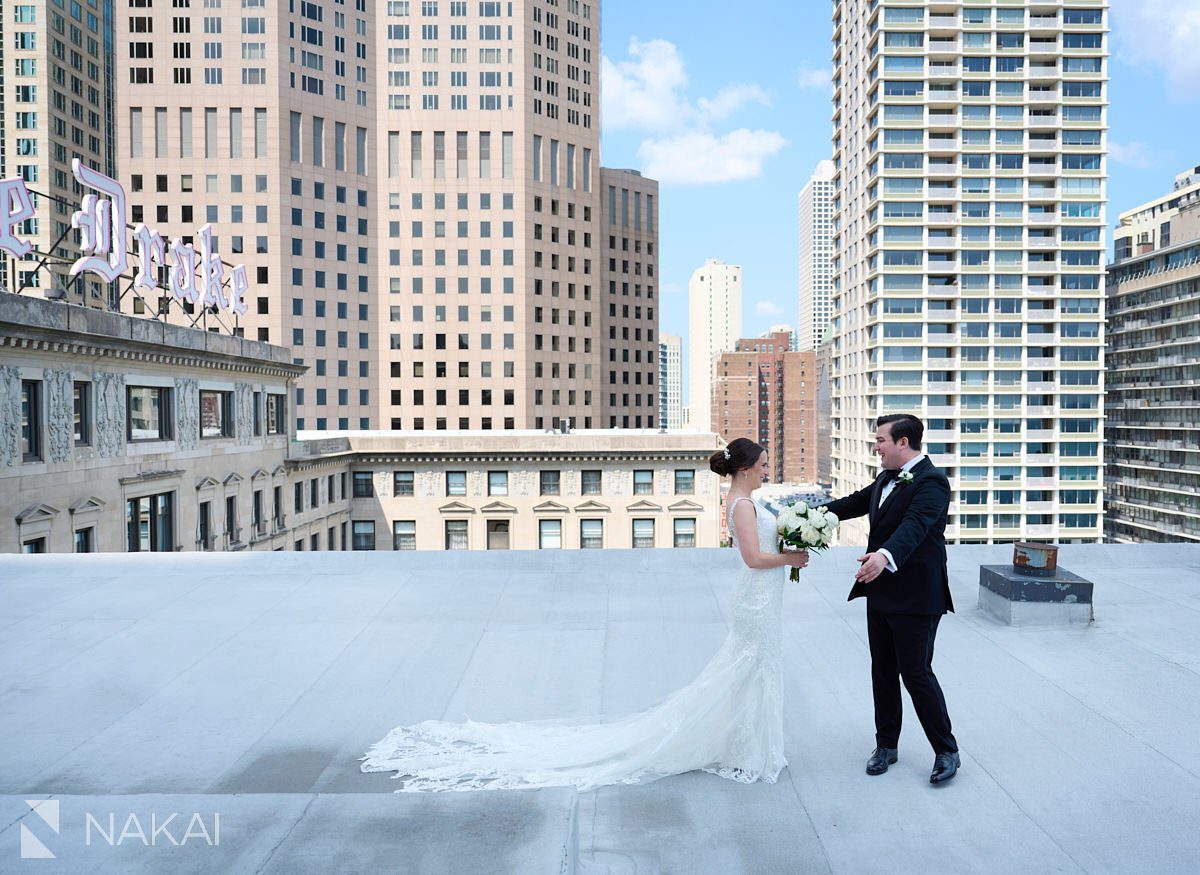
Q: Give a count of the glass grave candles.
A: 0